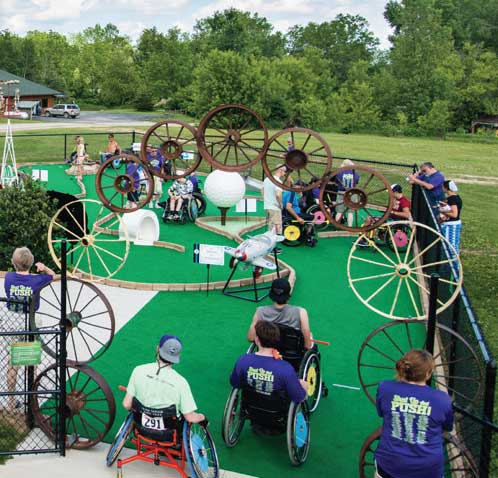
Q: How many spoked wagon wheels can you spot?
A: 11